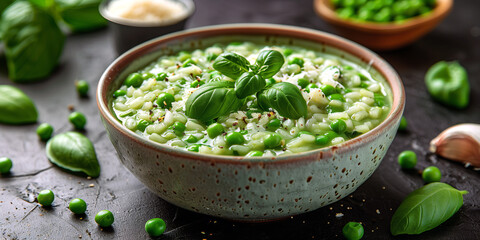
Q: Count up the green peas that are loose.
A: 12